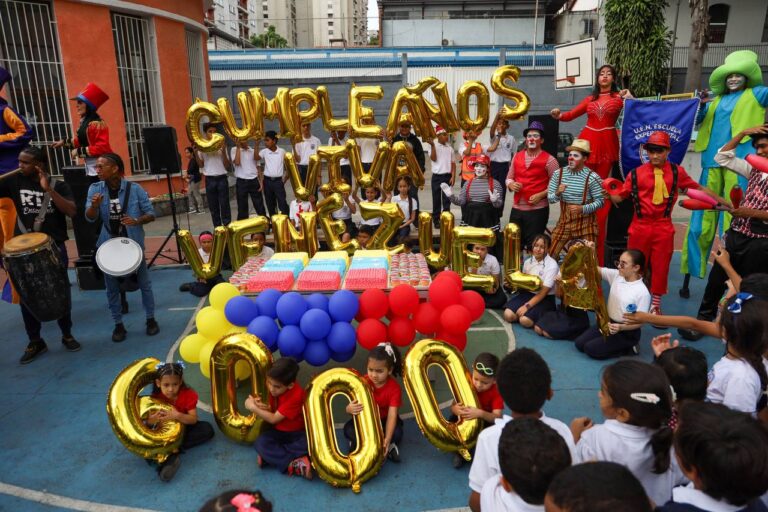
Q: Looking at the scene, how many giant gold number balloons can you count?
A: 4